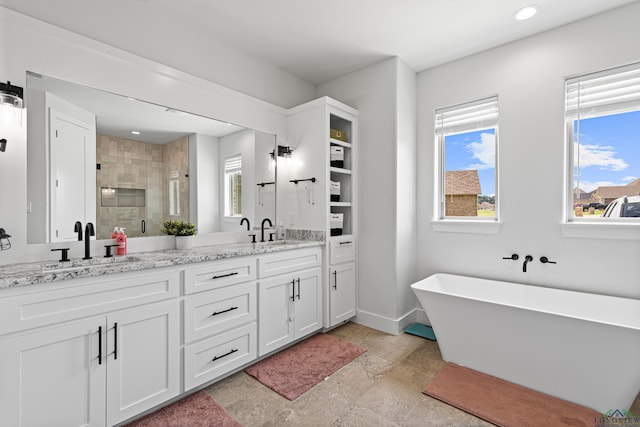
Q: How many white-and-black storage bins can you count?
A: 3